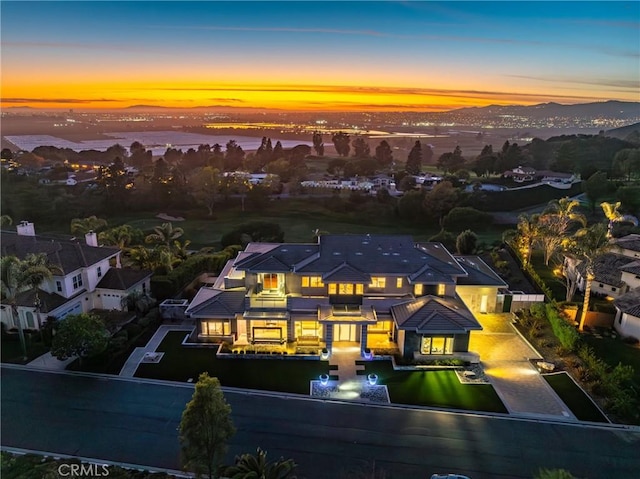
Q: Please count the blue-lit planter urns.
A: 4